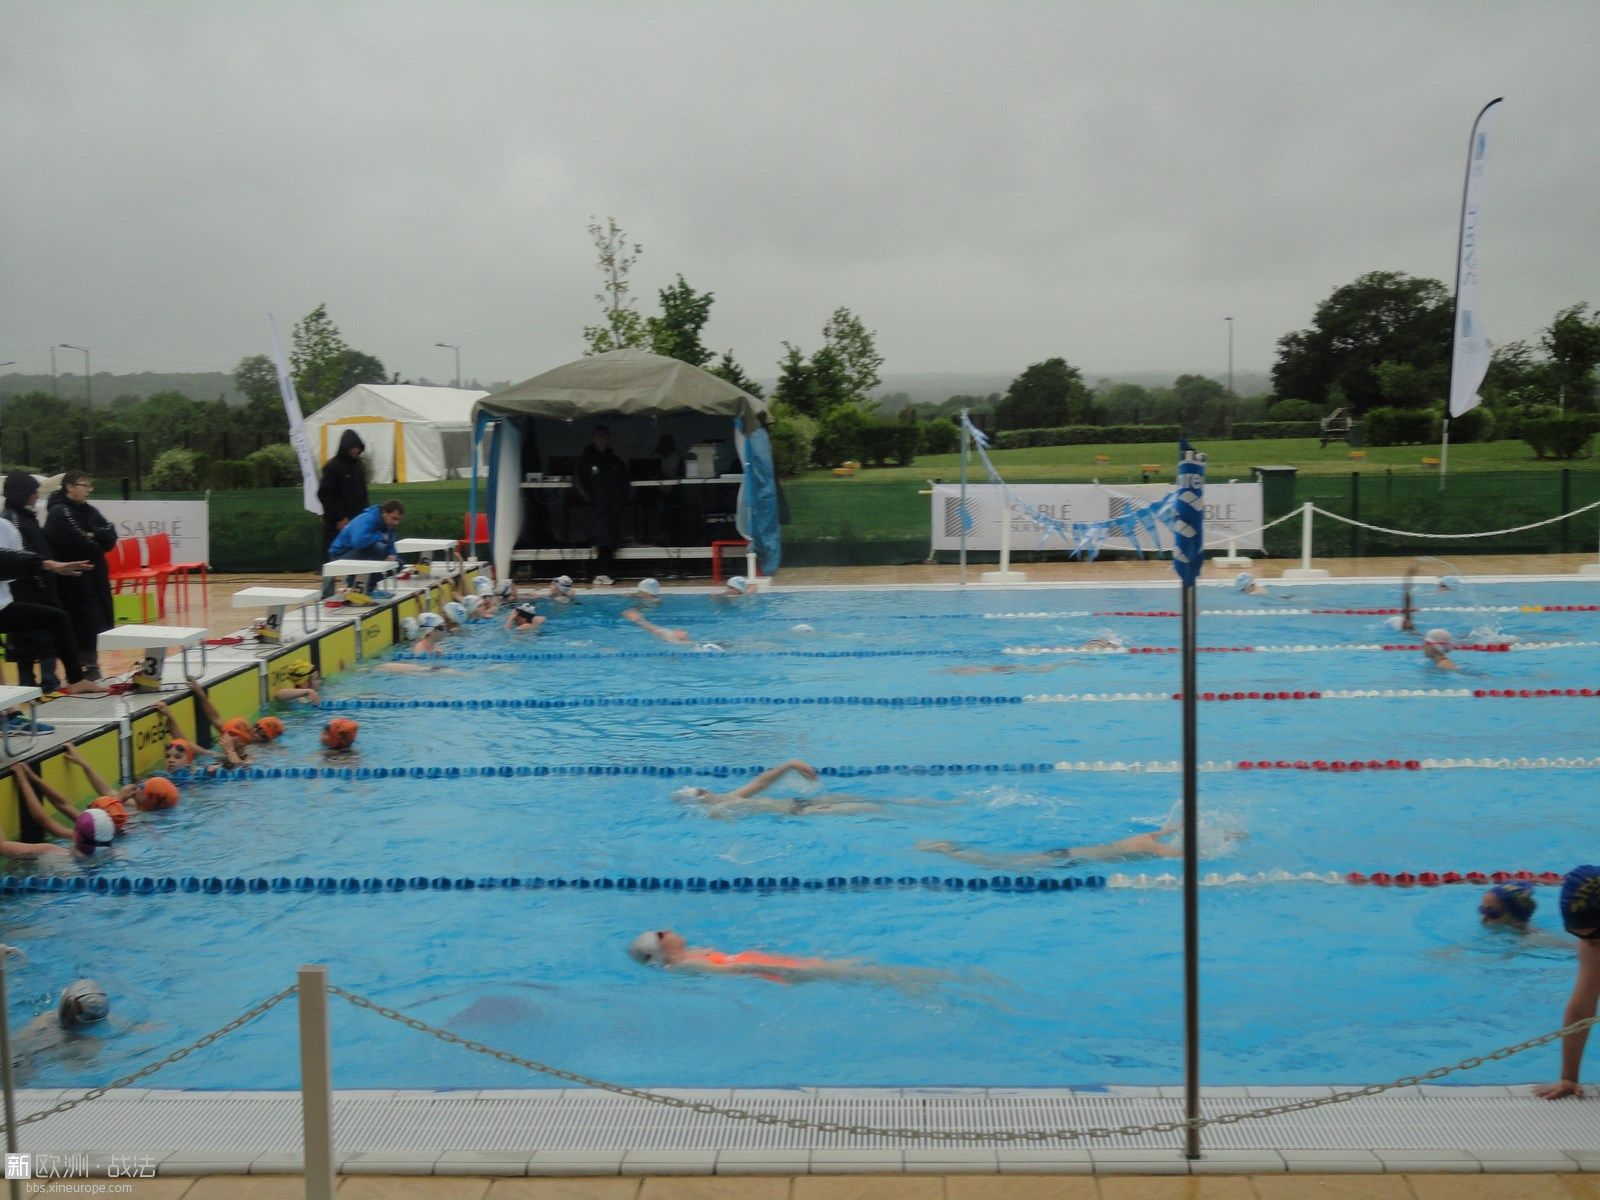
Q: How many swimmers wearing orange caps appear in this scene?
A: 6